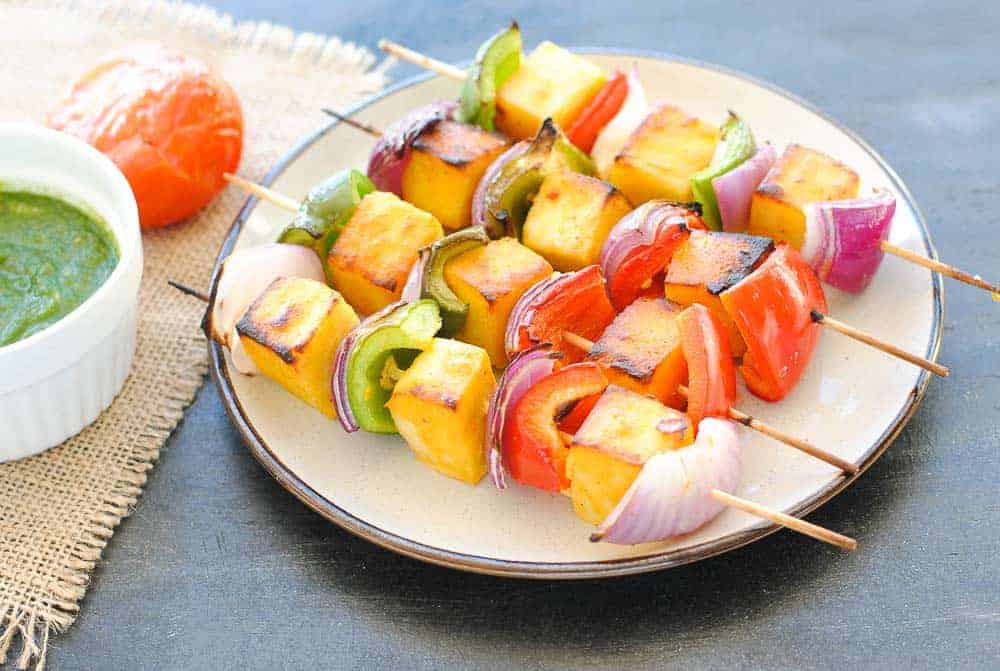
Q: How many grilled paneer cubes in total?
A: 12